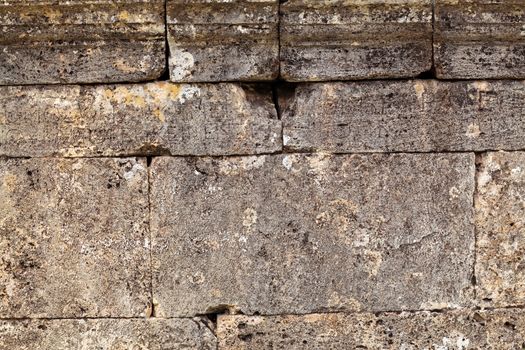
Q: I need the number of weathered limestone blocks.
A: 11